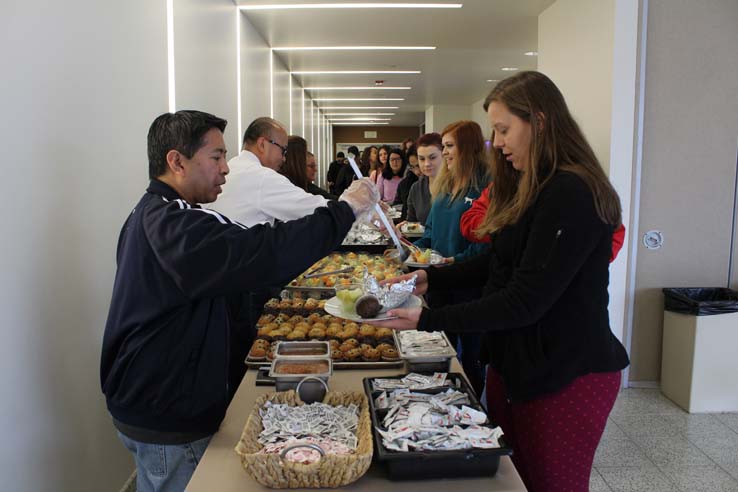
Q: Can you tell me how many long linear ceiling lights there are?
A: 9